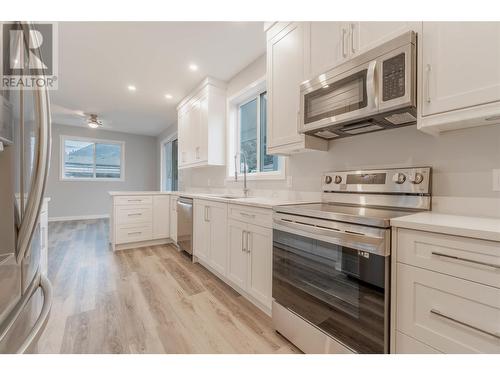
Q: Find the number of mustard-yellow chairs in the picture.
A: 0